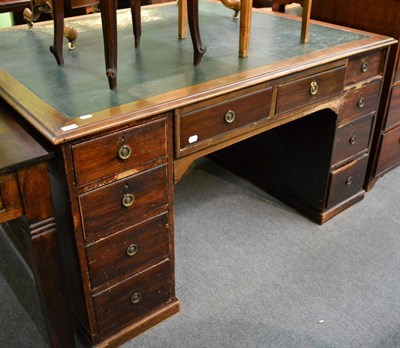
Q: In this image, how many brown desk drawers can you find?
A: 10